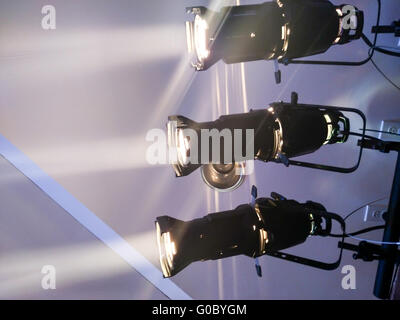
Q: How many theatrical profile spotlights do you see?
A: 3